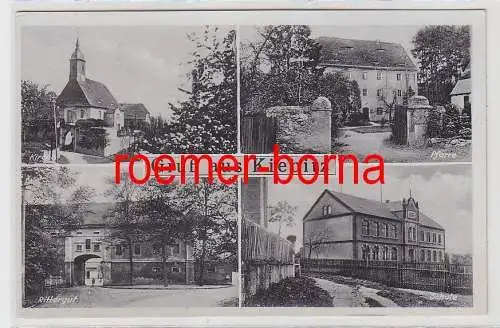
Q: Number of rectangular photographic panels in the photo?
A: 4